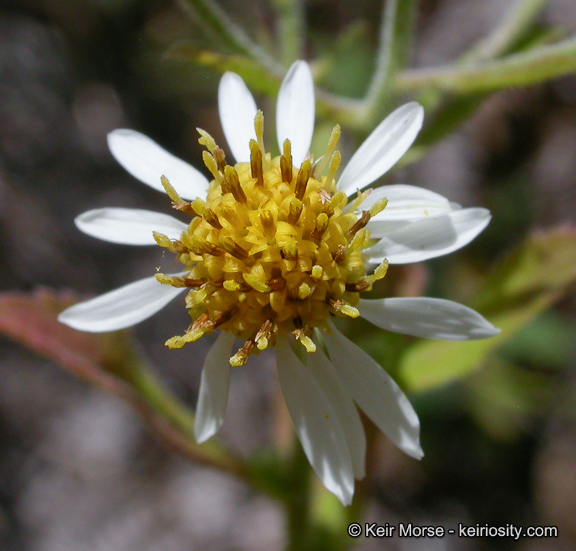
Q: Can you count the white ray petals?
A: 13